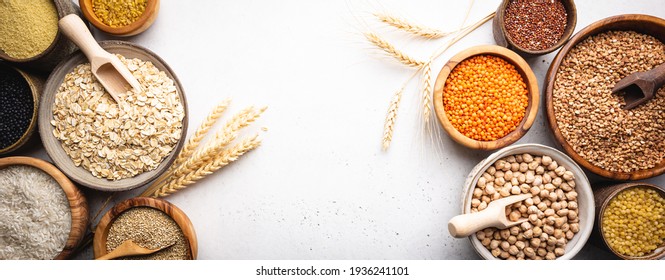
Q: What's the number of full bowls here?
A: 2